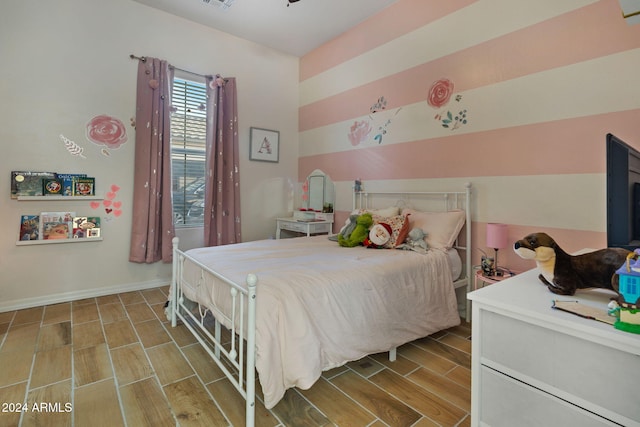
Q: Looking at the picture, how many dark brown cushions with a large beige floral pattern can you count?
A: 0